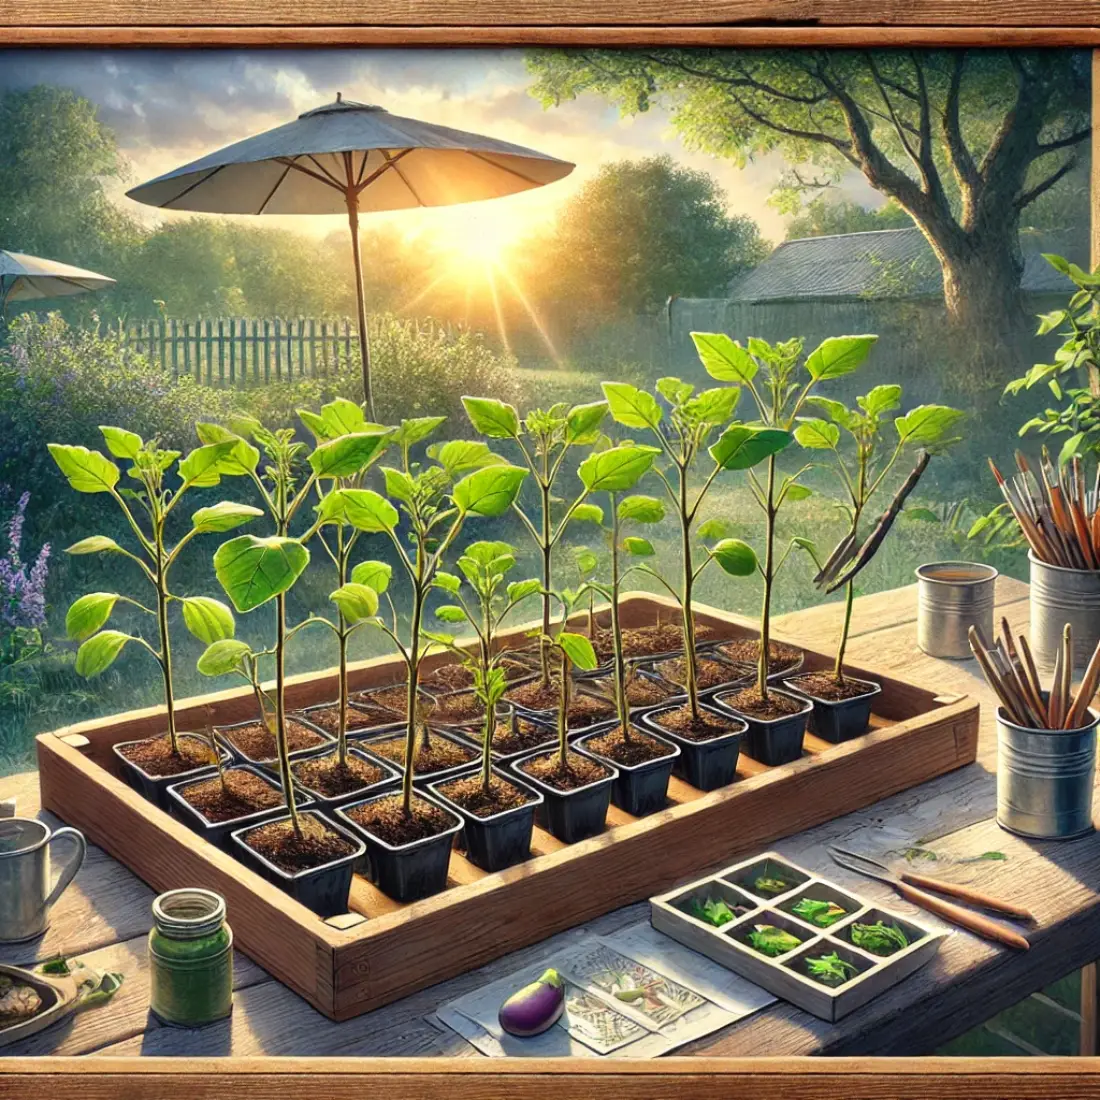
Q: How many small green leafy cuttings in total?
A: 6